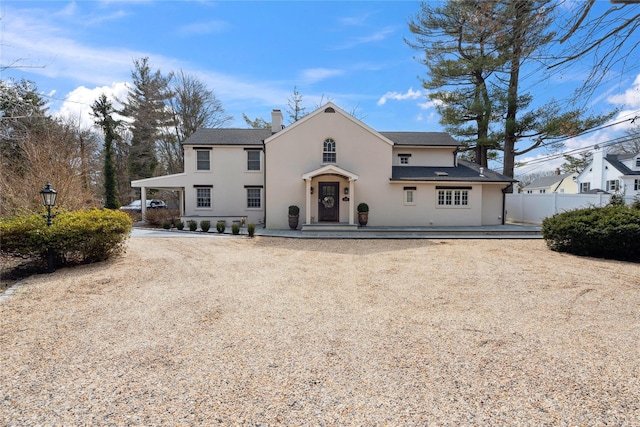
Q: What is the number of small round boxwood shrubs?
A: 7